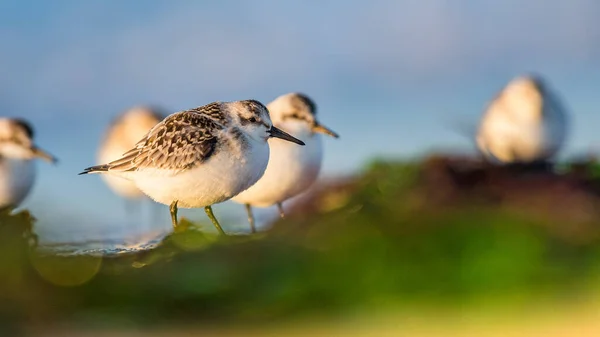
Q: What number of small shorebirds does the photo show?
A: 5